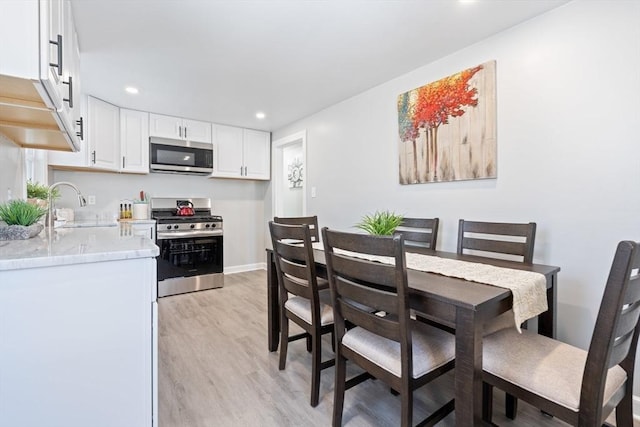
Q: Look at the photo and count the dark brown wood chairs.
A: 6